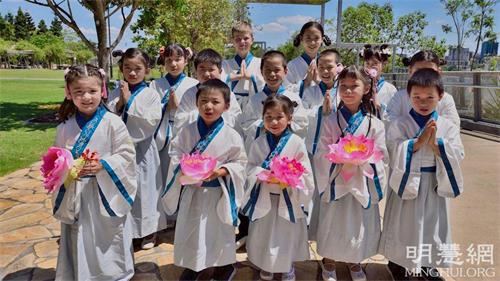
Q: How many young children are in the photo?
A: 14